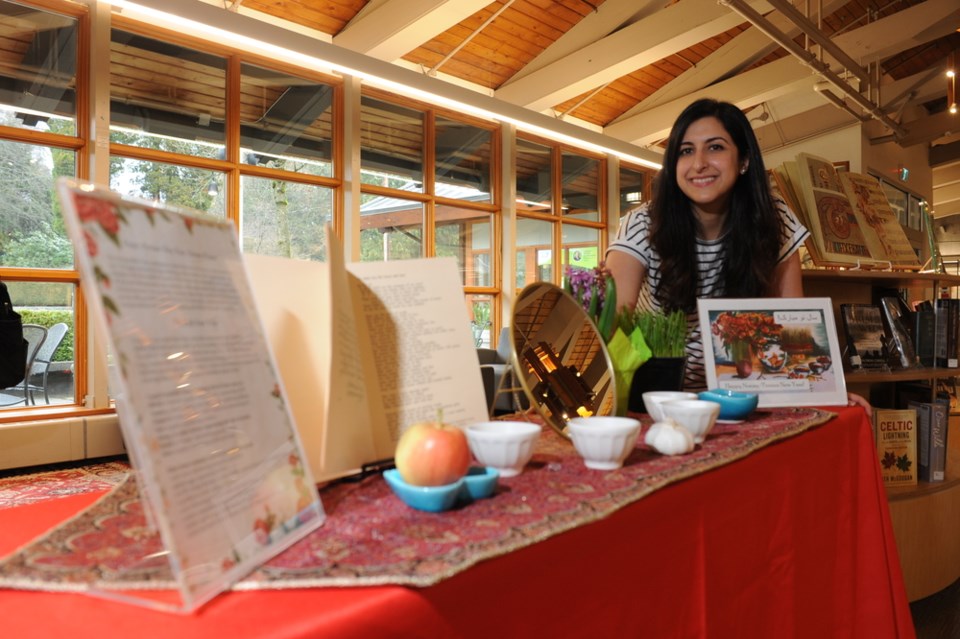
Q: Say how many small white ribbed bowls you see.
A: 4